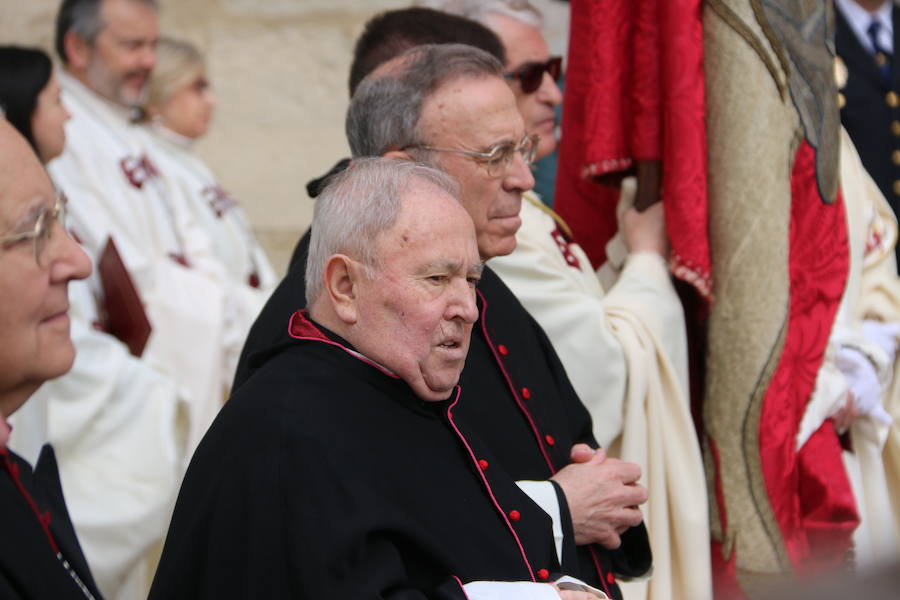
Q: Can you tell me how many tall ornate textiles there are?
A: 2